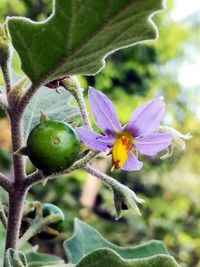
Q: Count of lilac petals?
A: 5